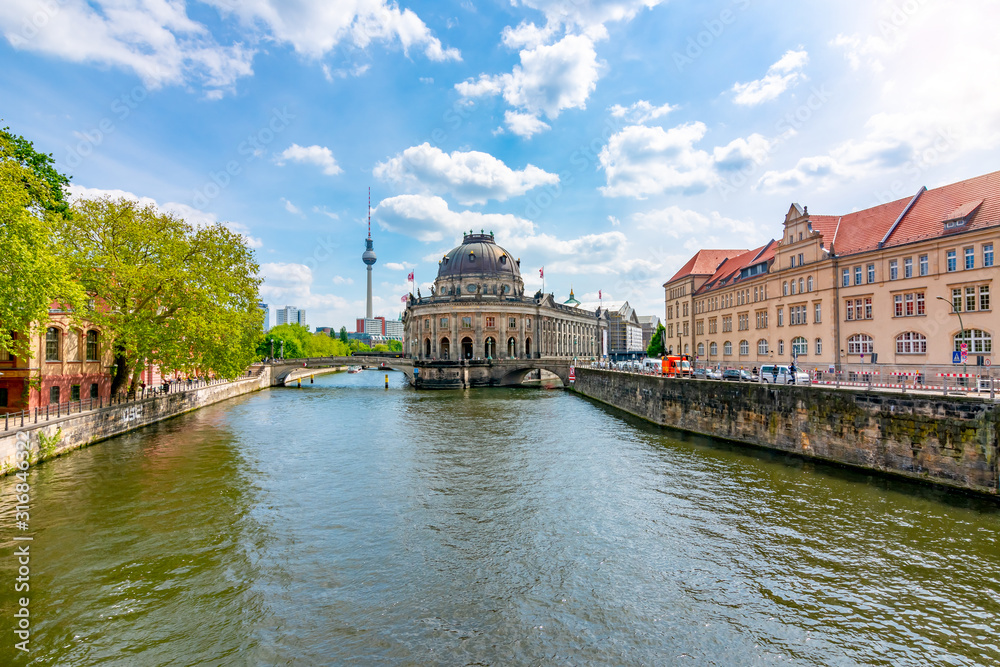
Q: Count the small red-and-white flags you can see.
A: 4